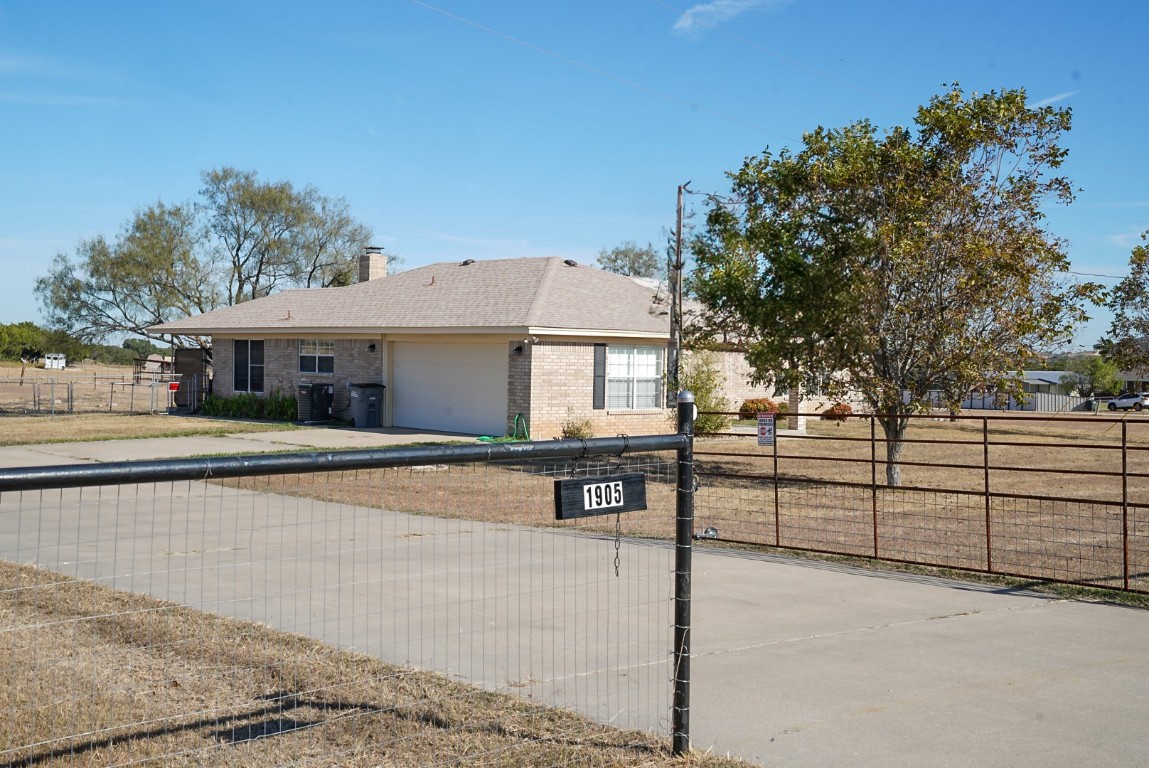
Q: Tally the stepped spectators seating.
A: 0